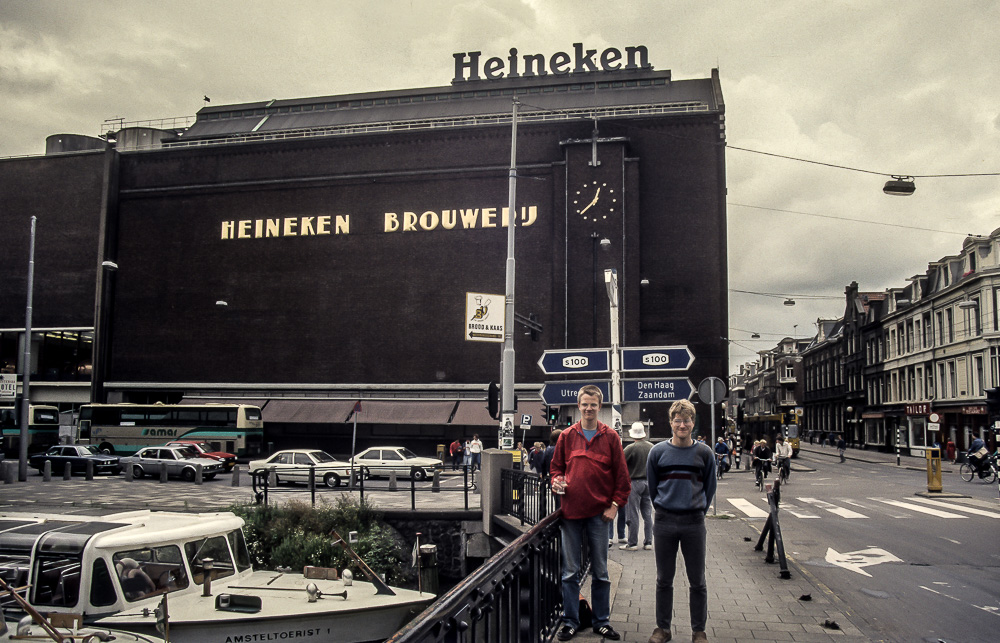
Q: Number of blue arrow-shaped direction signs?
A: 4